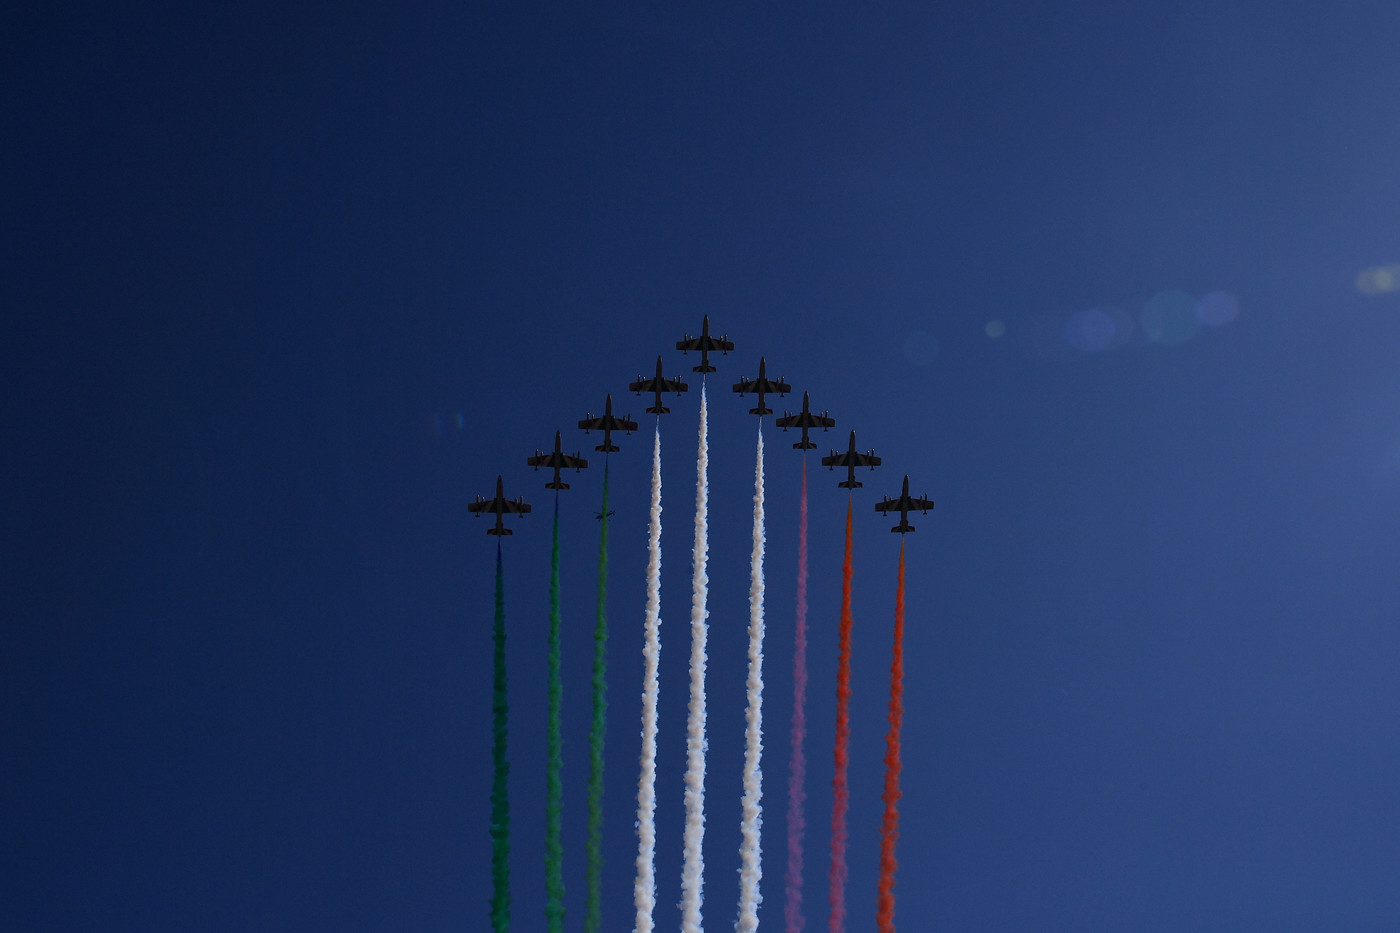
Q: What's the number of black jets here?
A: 9